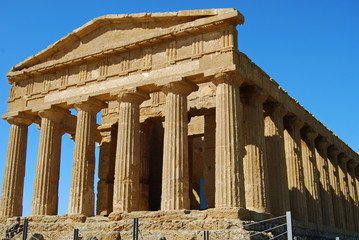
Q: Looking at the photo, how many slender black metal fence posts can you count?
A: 4